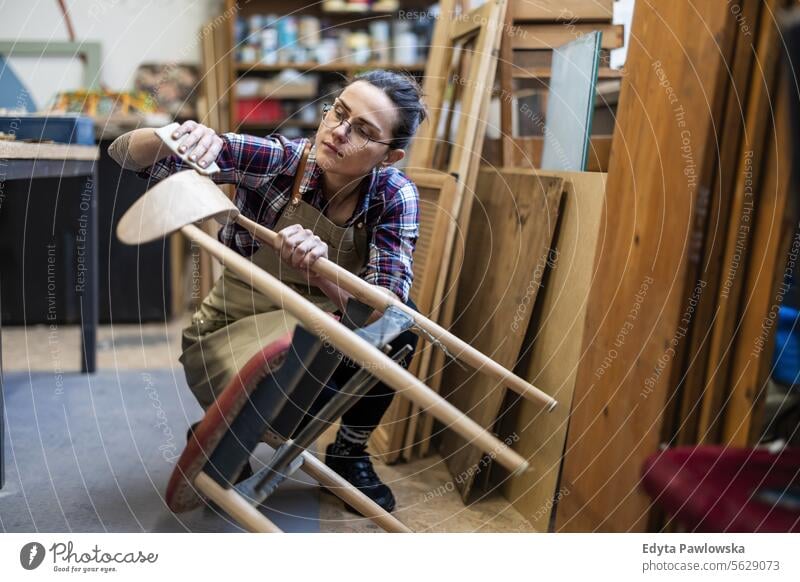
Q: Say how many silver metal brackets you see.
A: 2